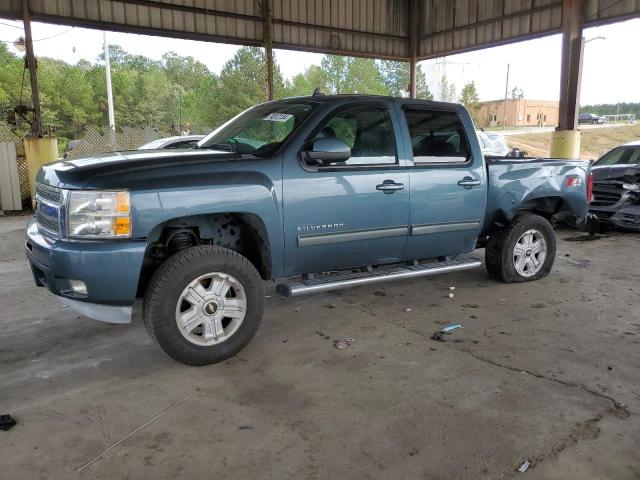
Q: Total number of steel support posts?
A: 4